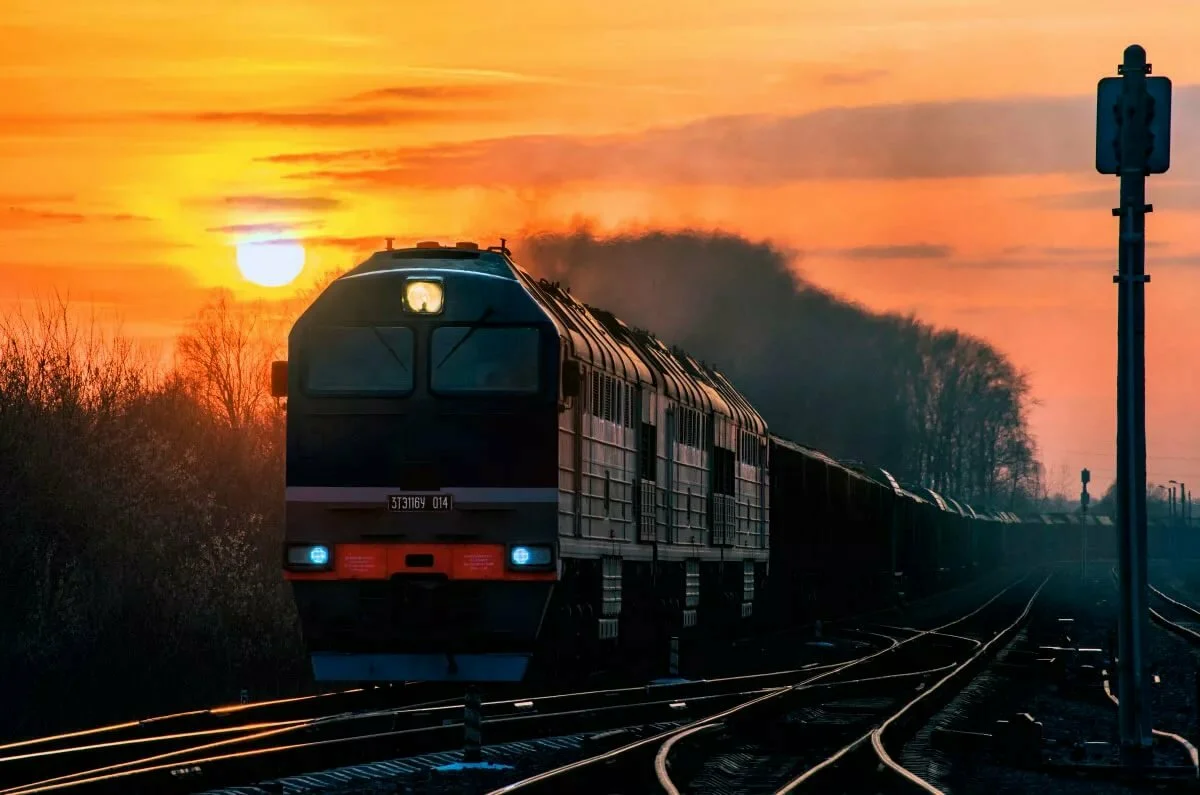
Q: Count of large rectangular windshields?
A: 2